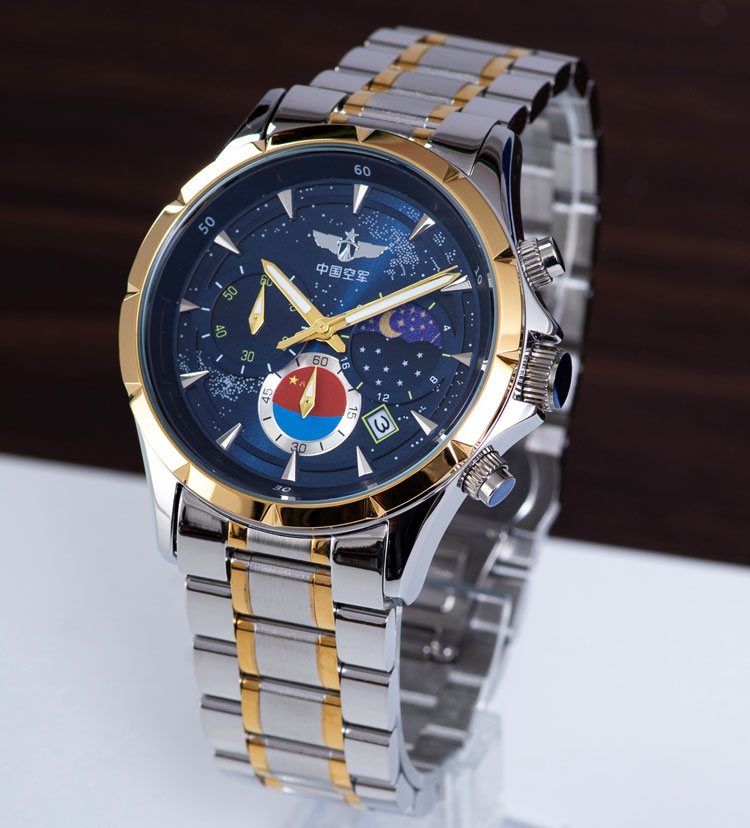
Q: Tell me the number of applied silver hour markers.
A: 12